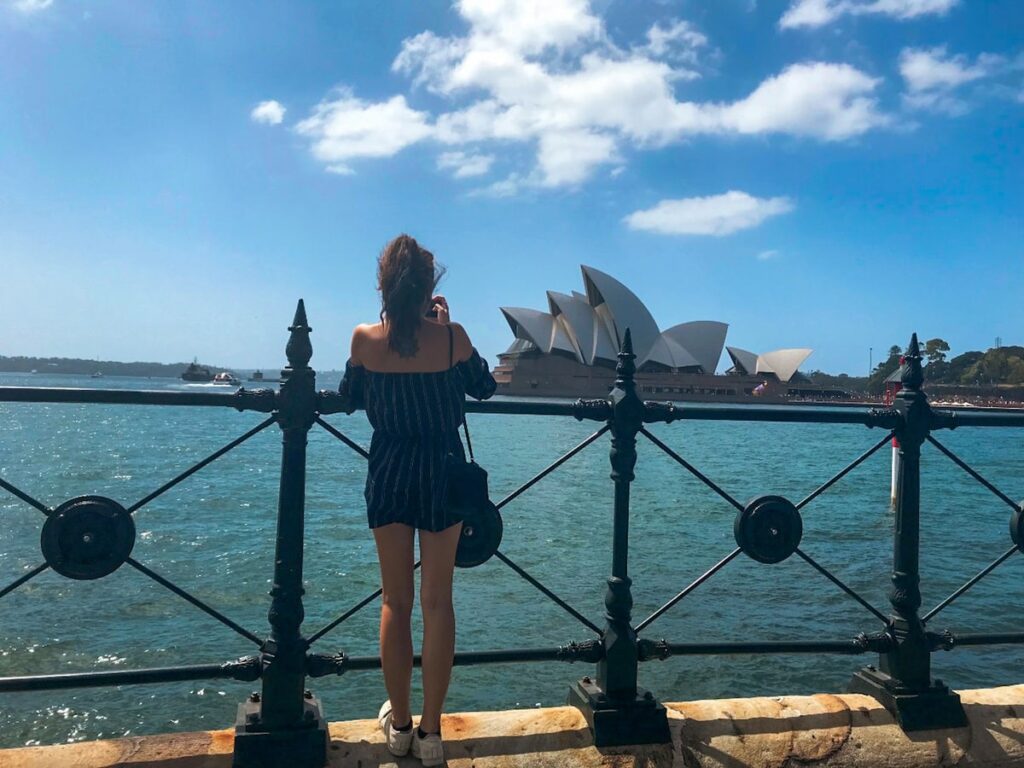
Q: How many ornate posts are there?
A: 3